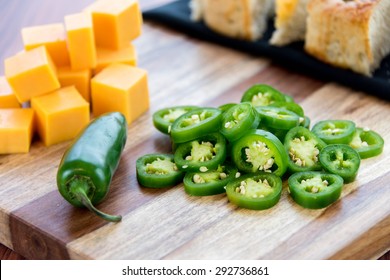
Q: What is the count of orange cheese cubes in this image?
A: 10